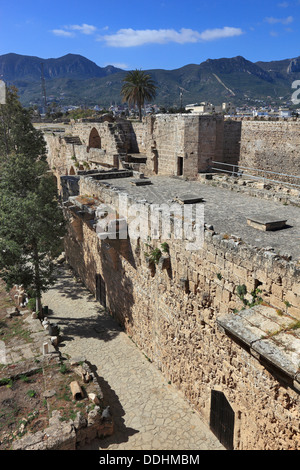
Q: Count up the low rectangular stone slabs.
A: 3